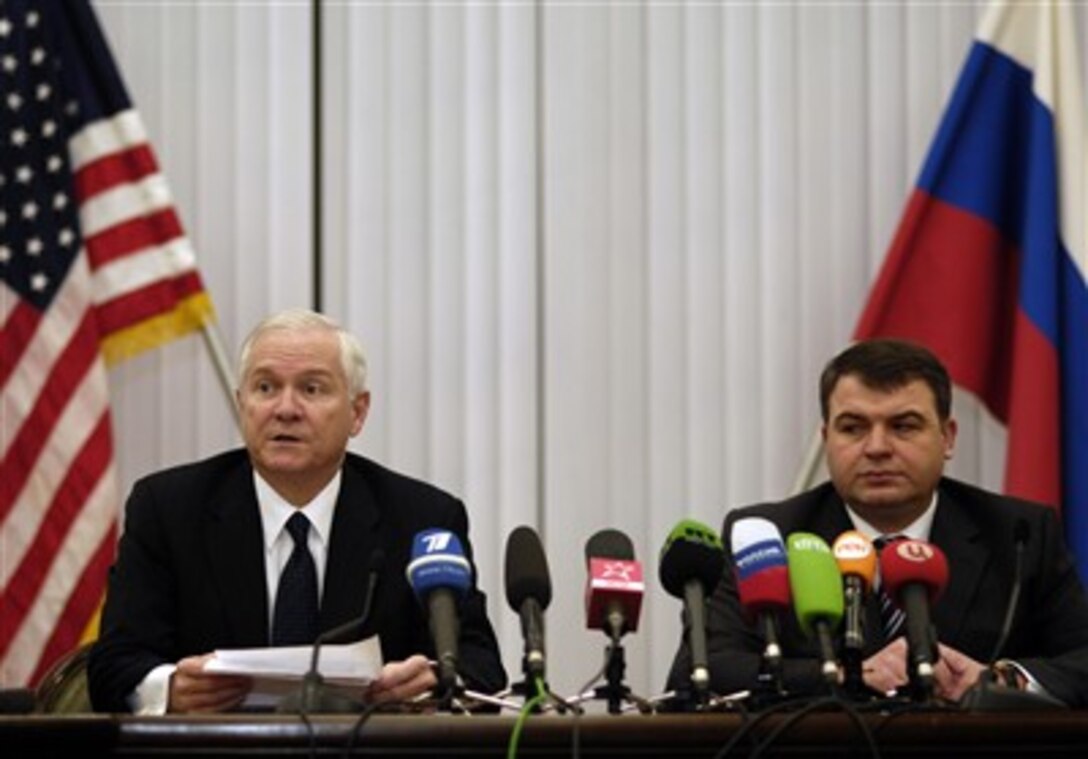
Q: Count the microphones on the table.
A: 10